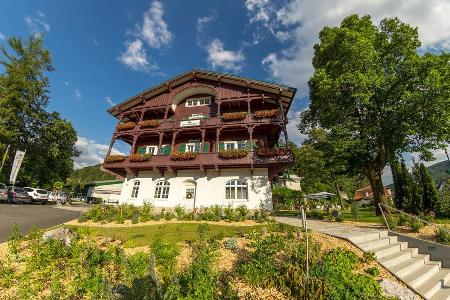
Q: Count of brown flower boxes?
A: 9